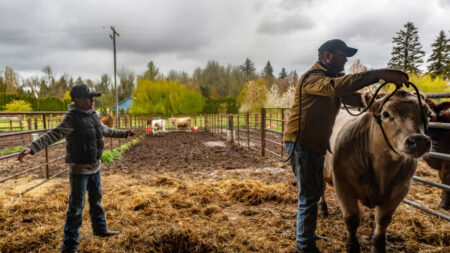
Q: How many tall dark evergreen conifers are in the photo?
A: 2